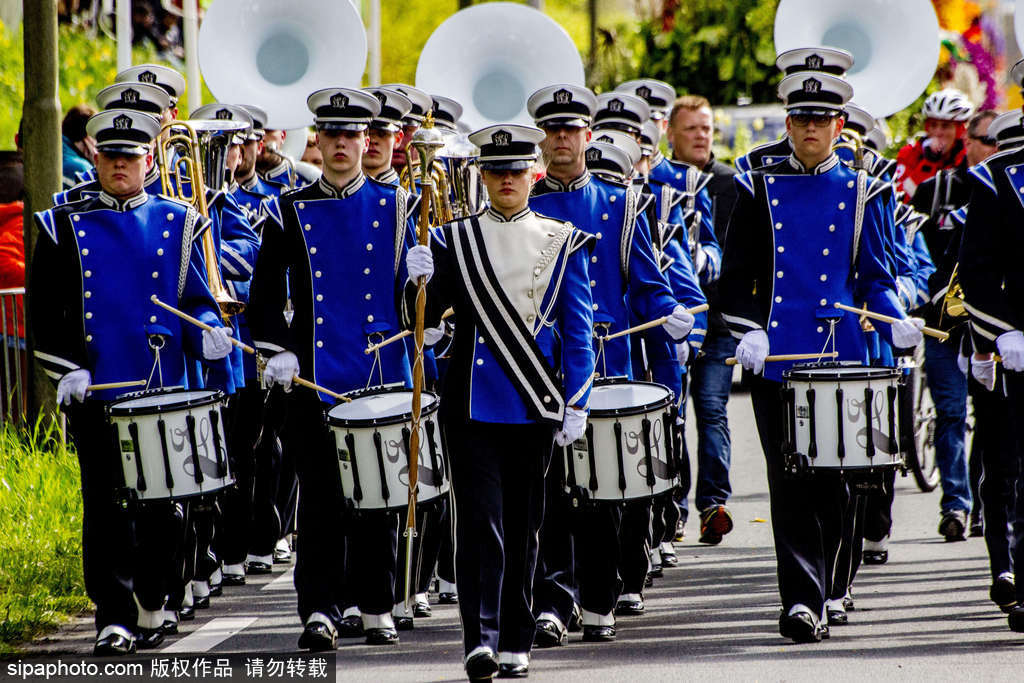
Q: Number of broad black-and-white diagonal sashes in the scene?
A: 1